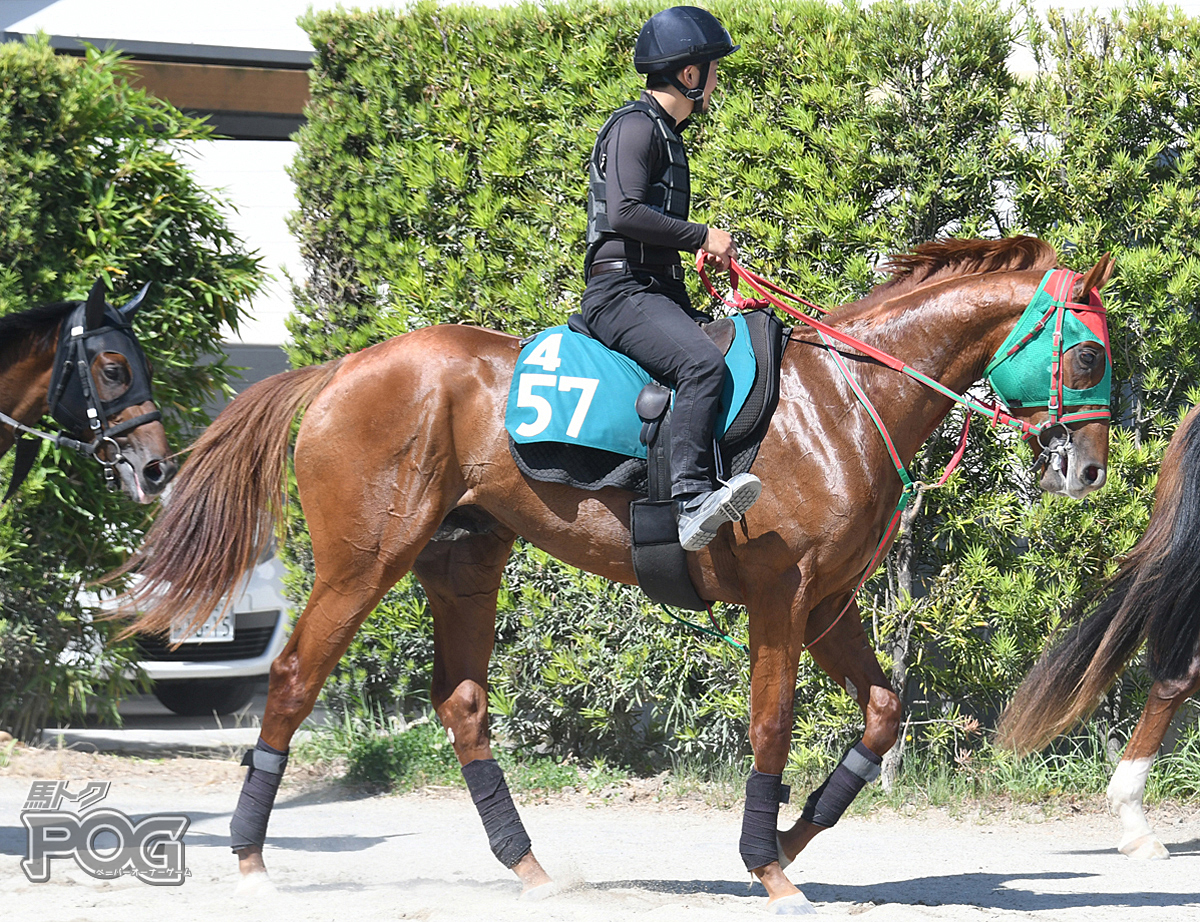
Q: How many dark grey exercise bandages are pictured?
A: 4